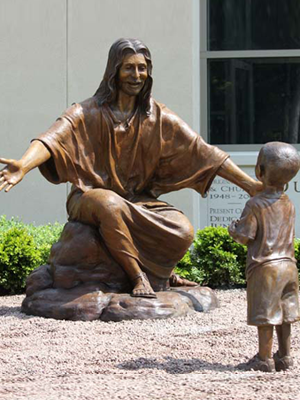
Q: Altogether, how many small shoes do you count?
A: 2